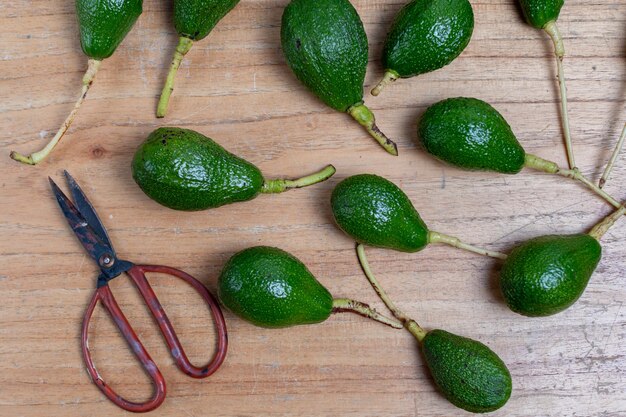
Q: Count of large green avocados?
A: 11